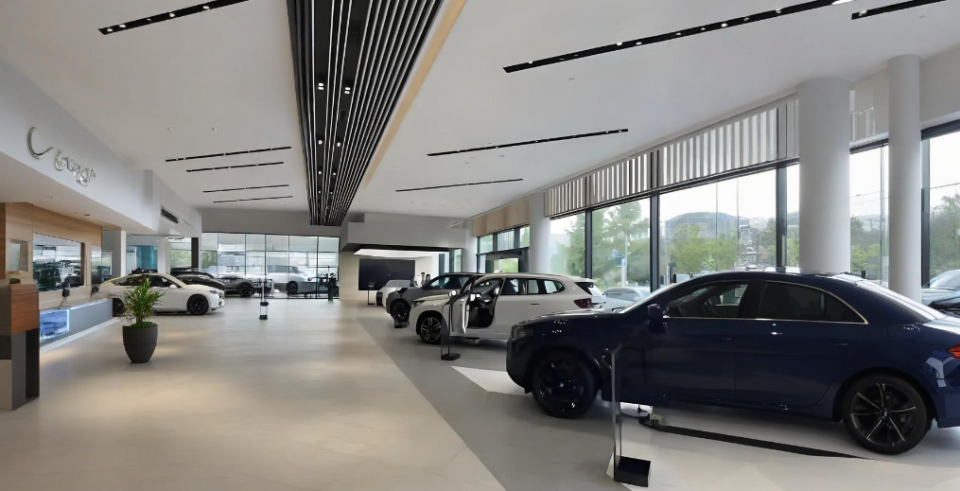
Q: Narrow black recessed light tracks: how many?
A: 9